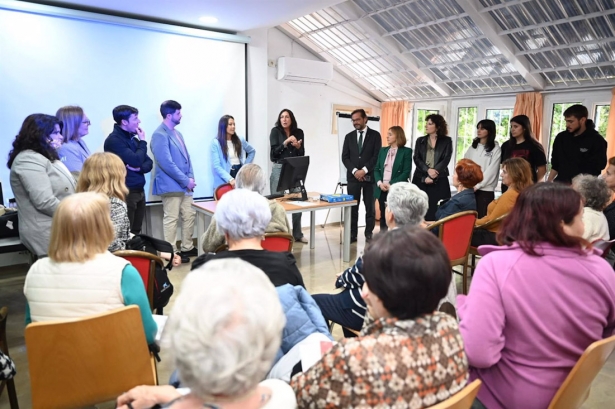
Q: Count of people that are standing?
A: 12